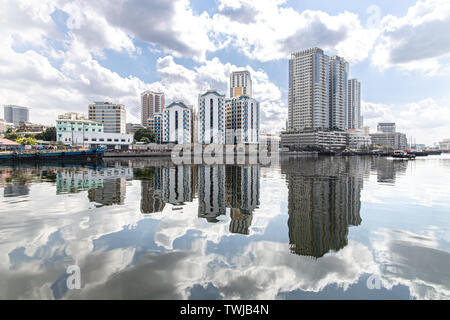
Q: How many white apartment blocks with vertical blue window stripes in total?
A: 3